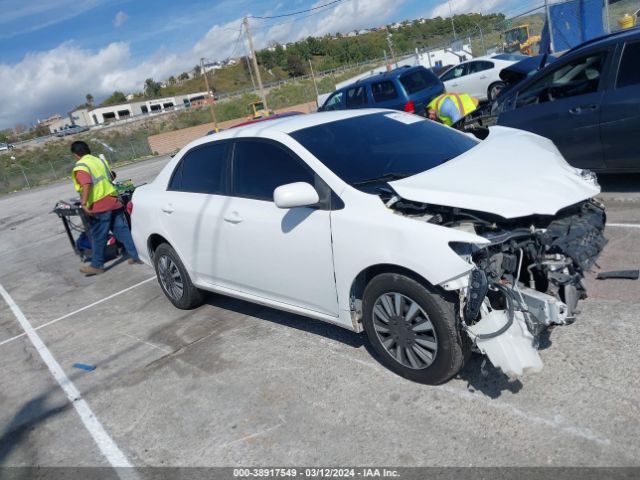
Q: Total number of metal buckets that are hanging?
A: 0